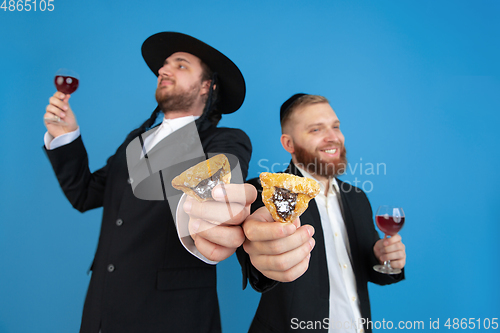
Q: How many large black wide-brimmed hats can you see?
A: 1